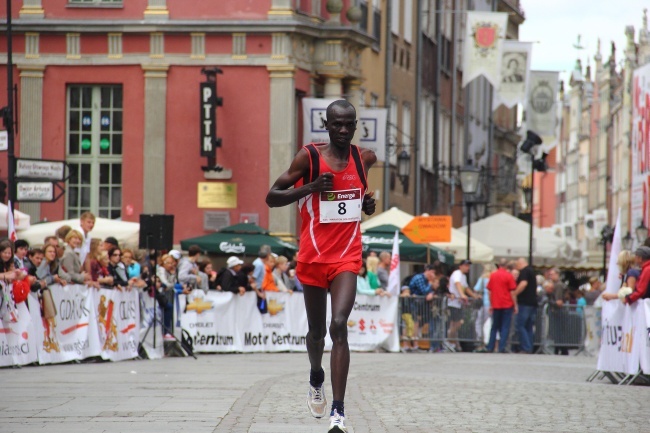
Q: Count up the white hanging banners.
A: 5